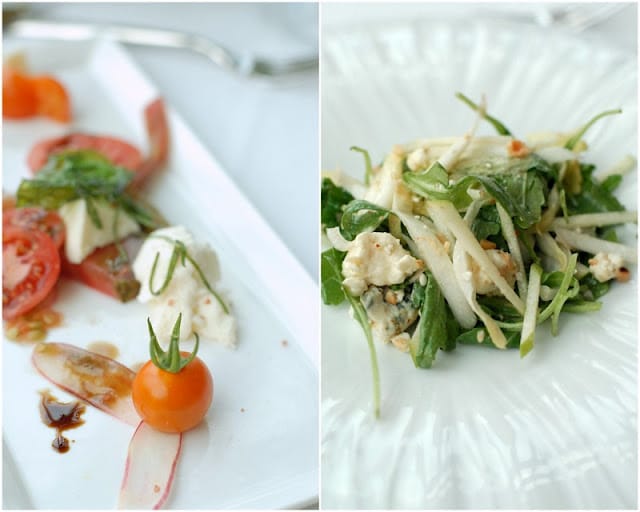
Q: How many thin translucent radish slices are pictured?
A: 2